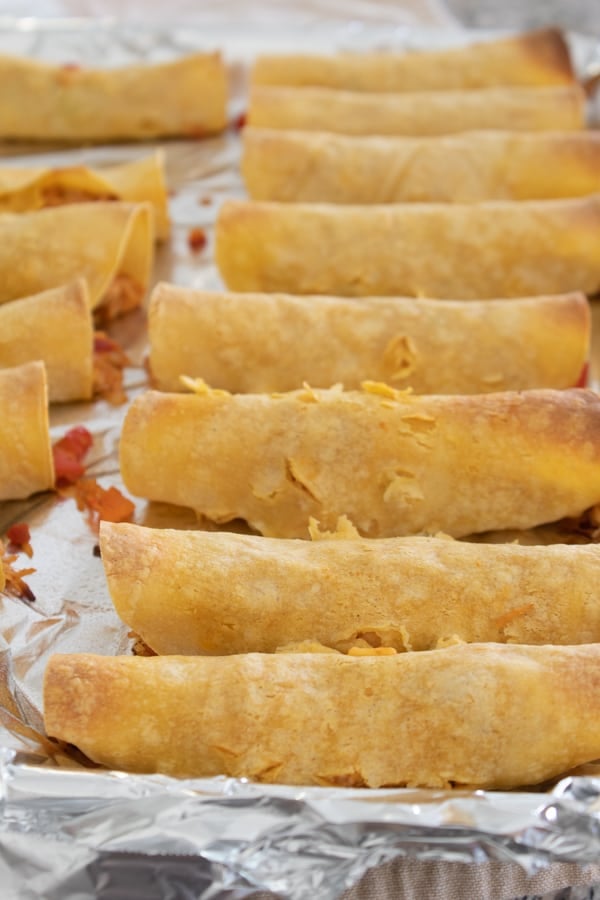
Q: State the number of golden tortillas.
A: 13